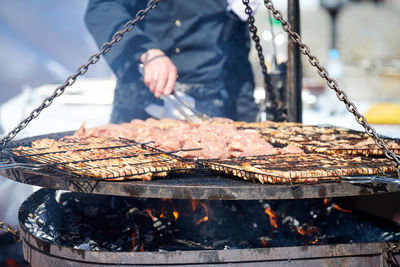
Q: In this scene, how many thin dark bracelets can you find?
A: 1